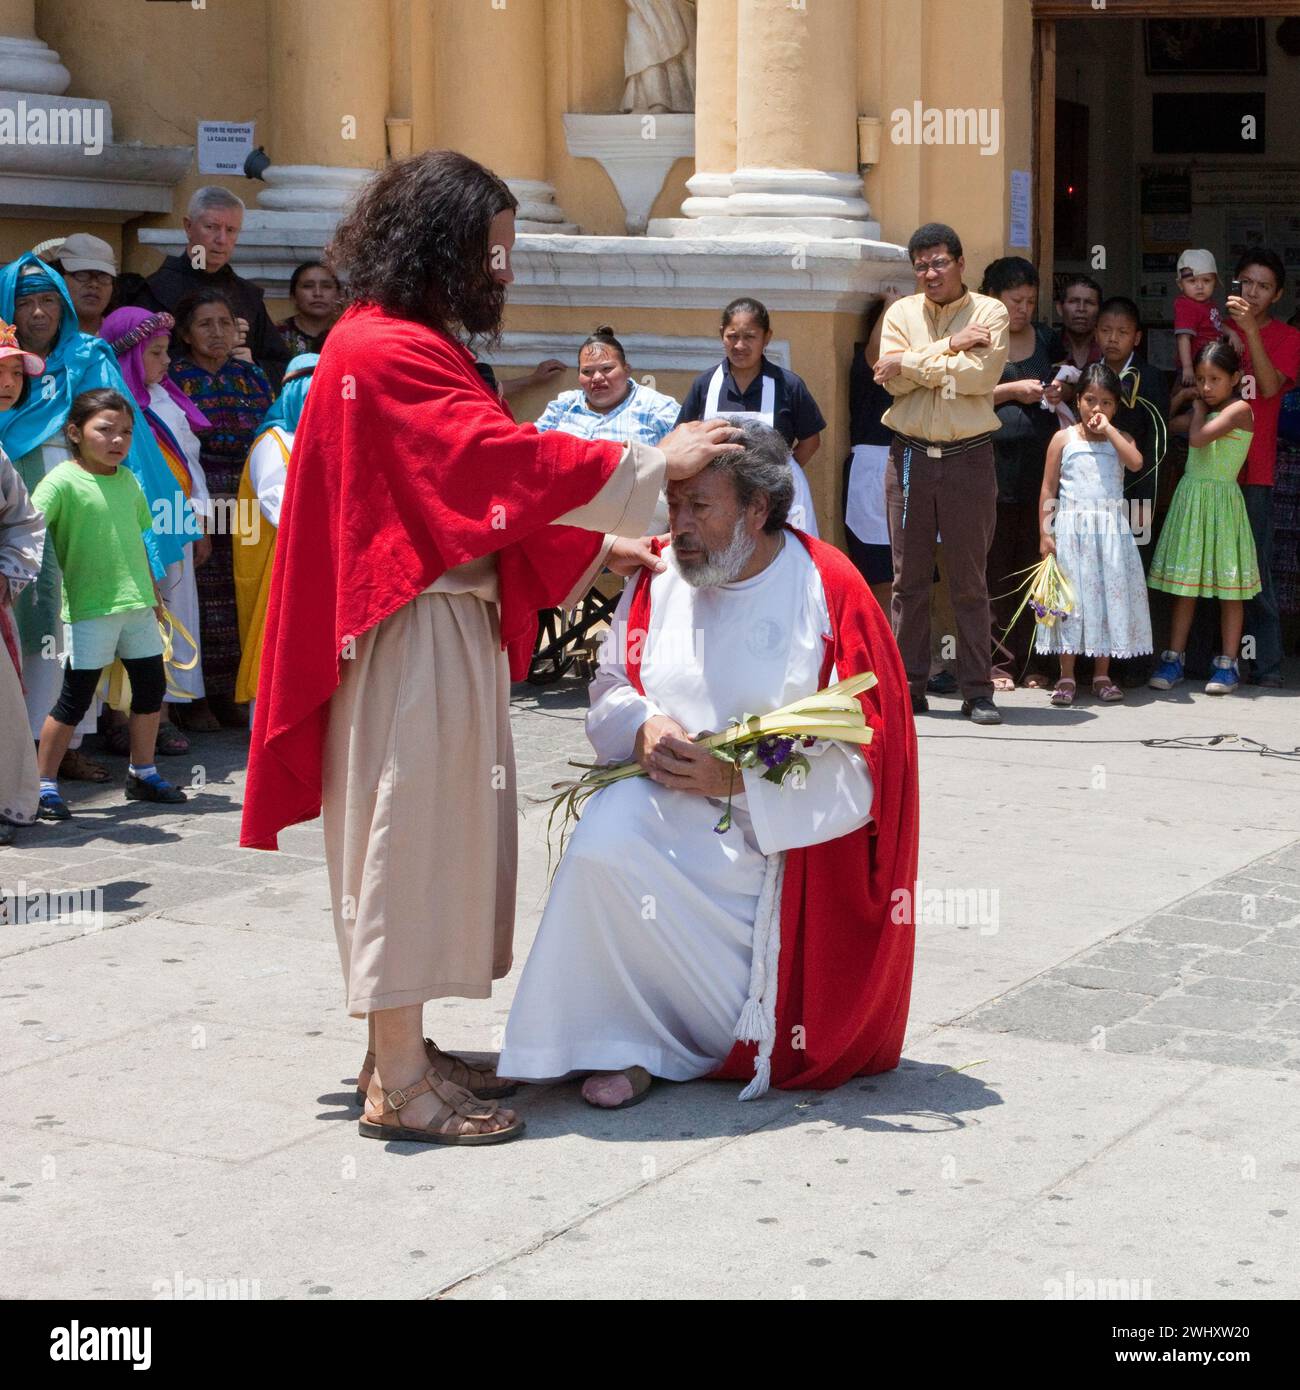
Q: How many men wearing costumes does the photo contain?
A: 2